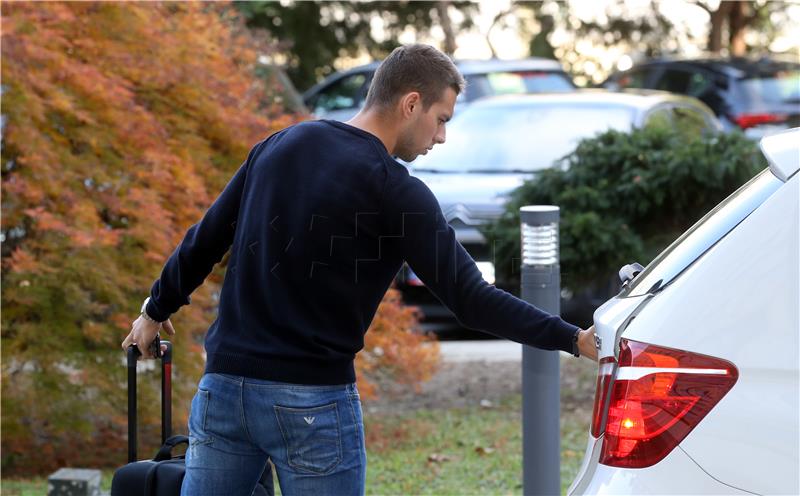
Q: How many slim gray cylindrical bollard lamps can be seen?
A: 1